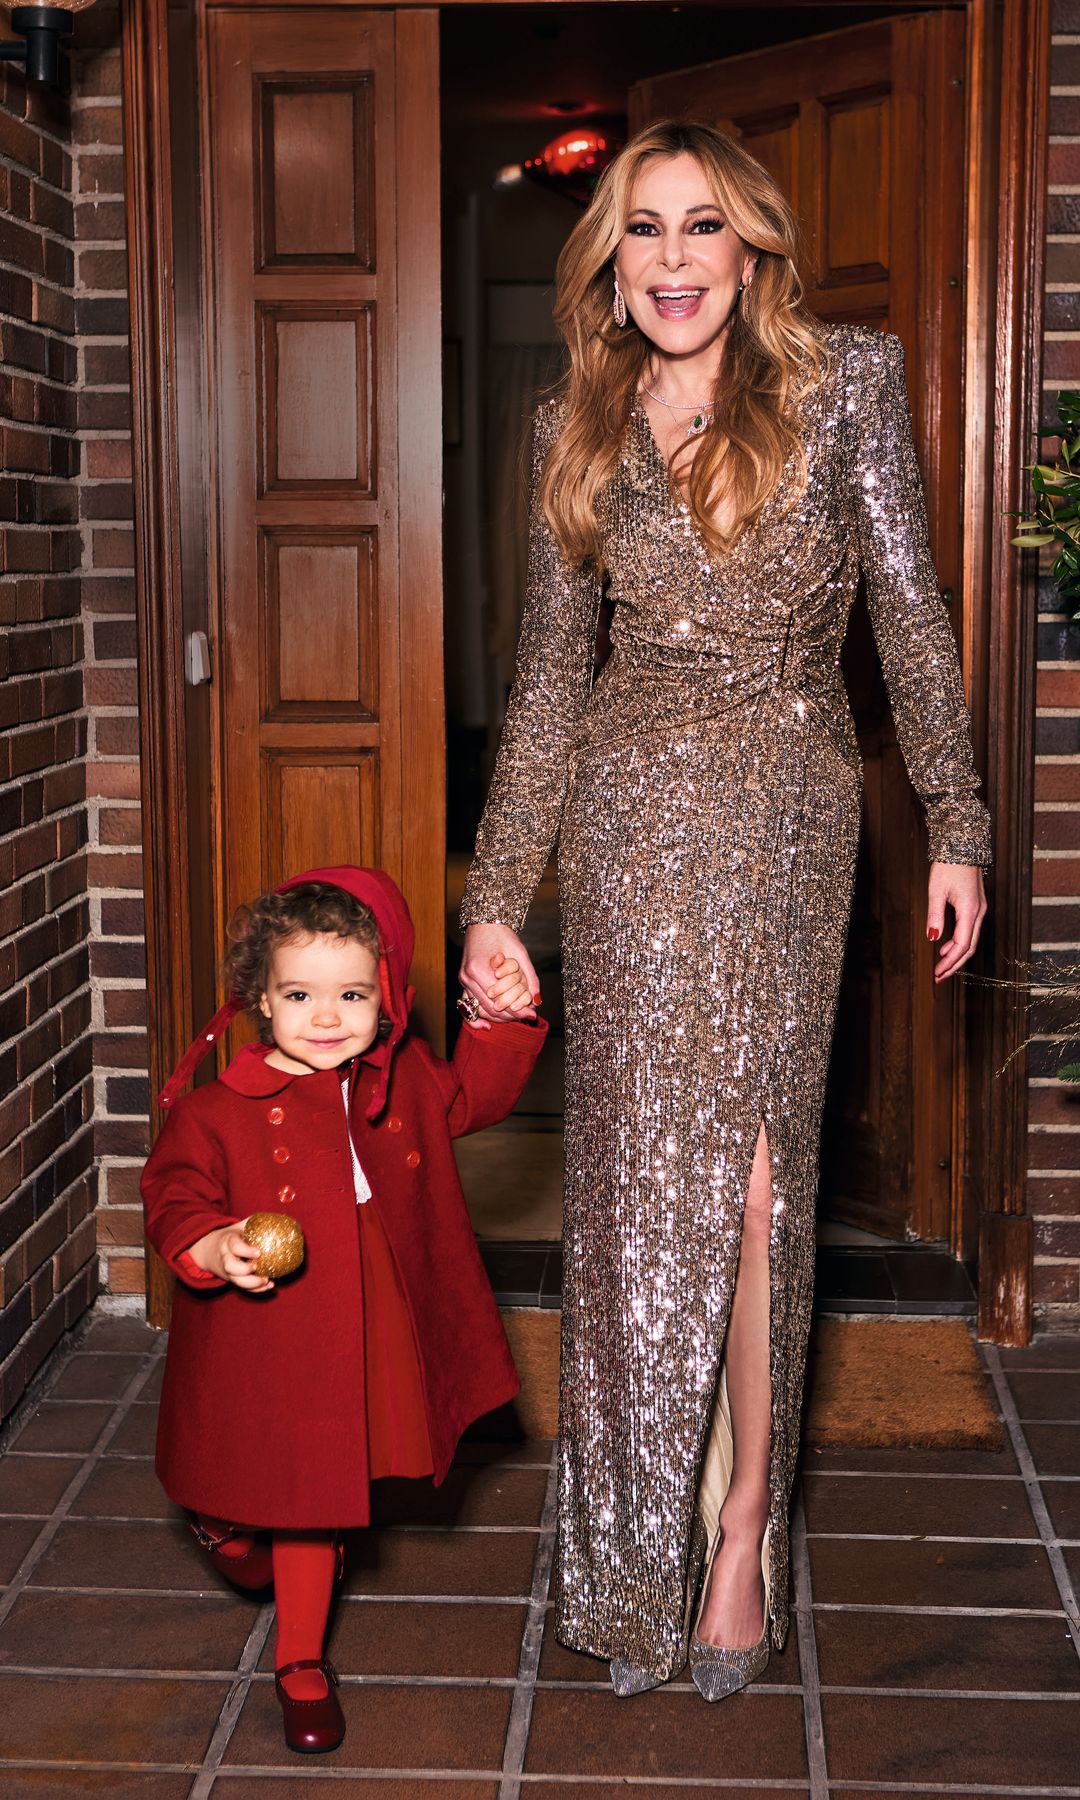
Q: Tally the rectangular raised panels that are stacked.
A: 4